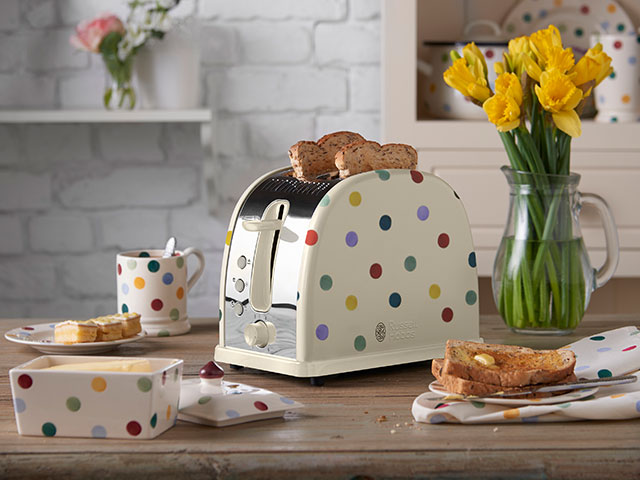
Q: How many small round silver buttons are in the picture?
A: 3